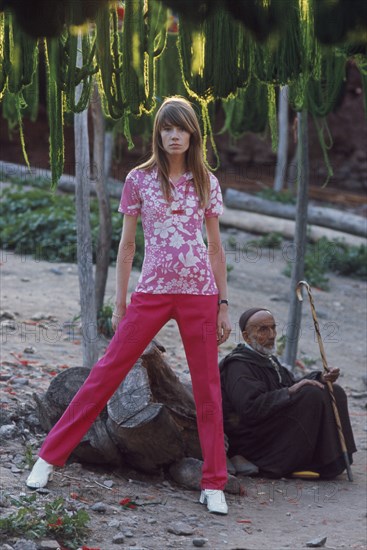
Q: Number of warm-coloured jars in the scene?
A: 0